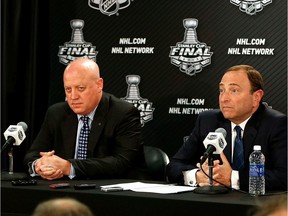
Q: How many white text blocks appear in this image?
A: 3